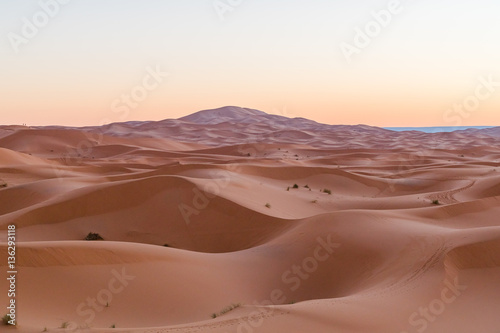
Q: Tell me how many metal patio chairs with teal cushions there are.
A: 0